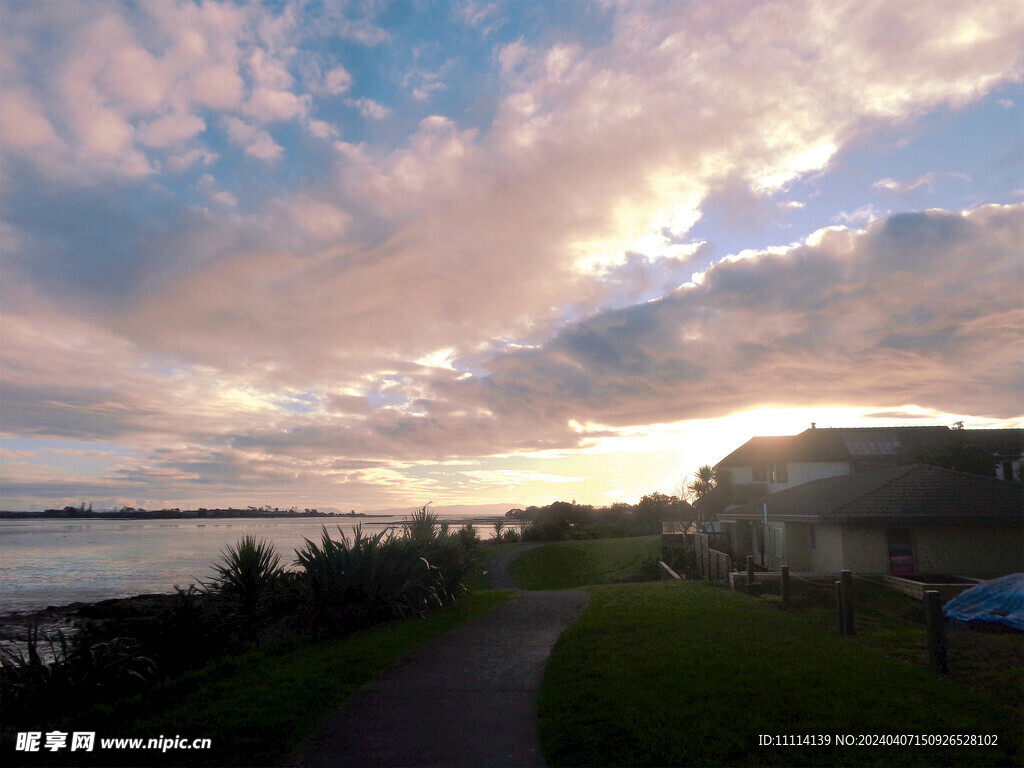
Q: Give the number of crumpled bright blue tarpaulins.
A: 1